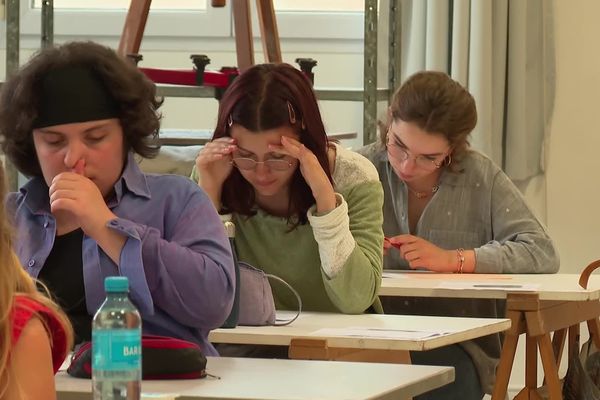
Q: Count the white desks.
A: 3